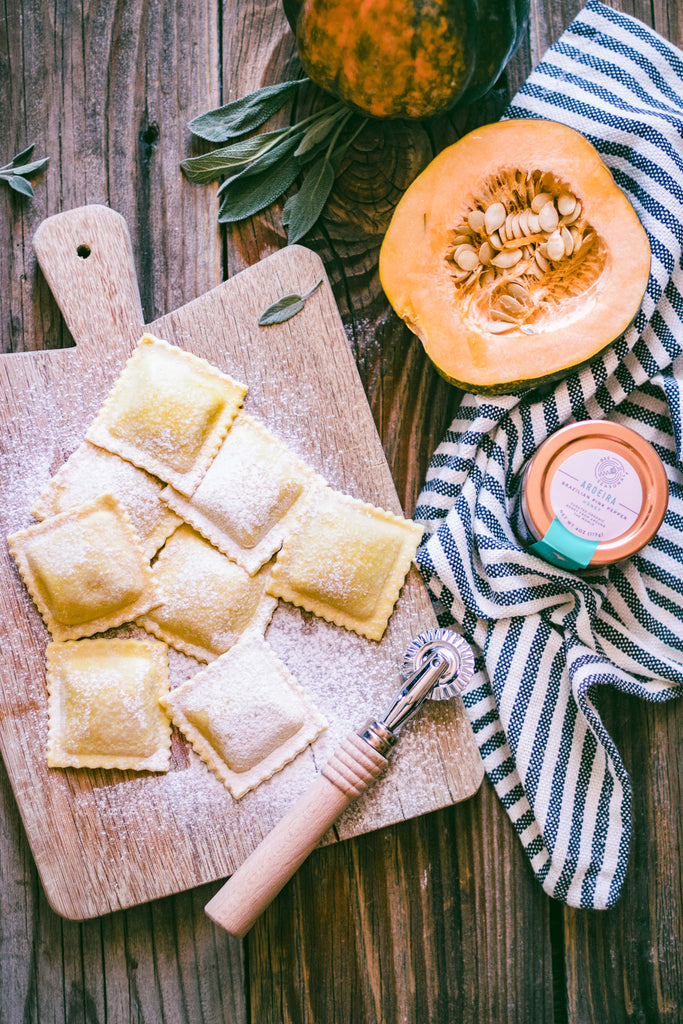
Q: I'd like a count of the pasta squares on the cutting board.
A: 8